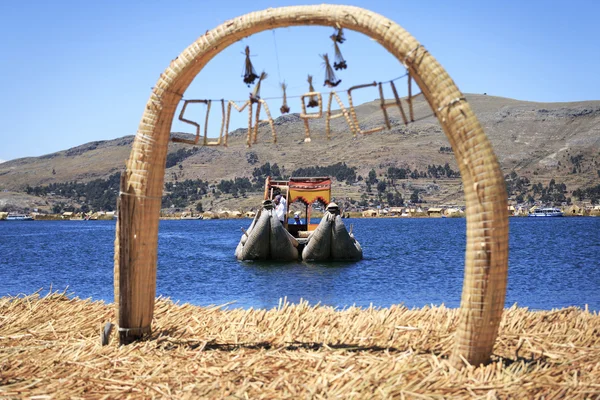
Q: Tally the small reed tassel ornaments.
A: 7